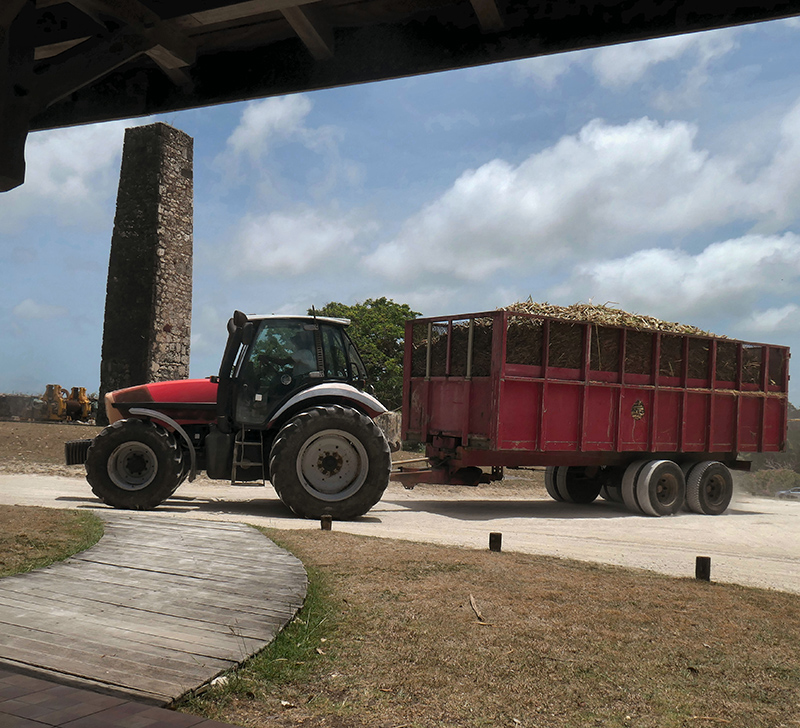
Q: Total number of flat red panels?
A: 12